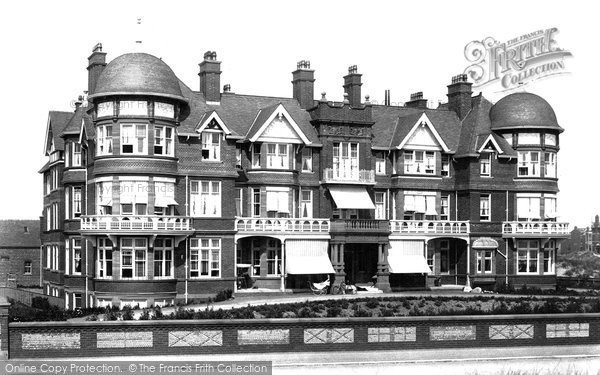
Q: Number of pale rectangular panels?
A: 9